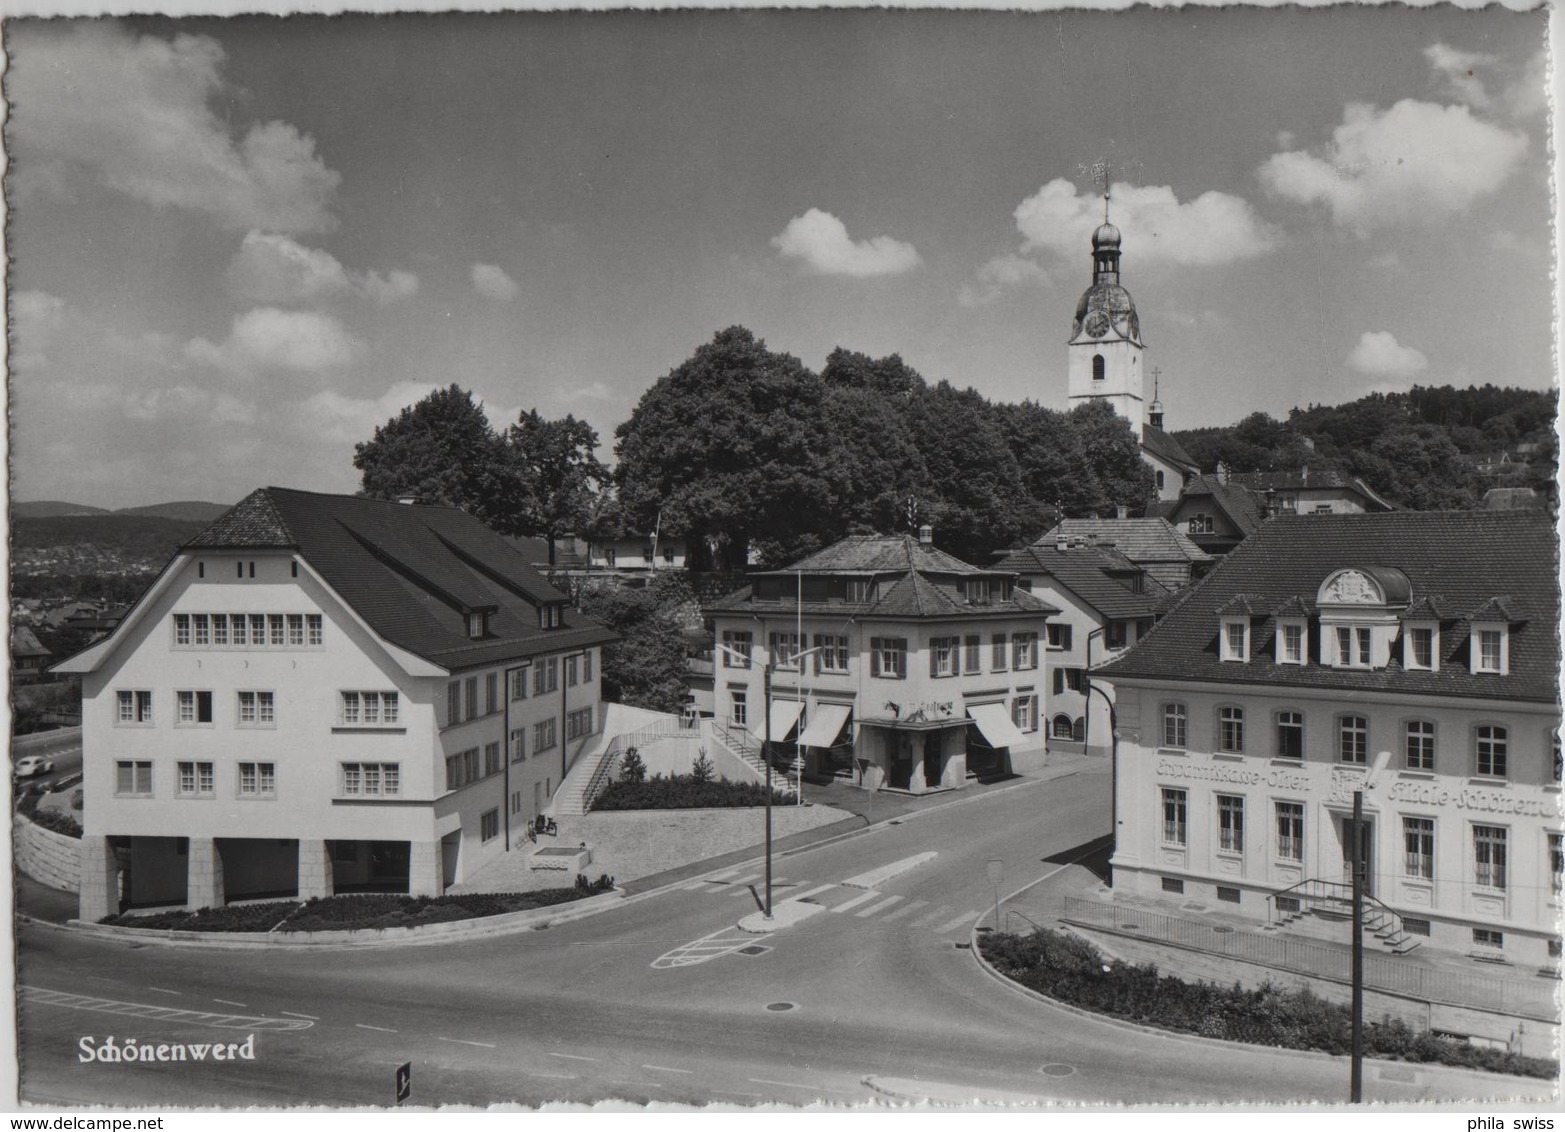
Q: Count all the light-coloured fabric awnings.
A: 3